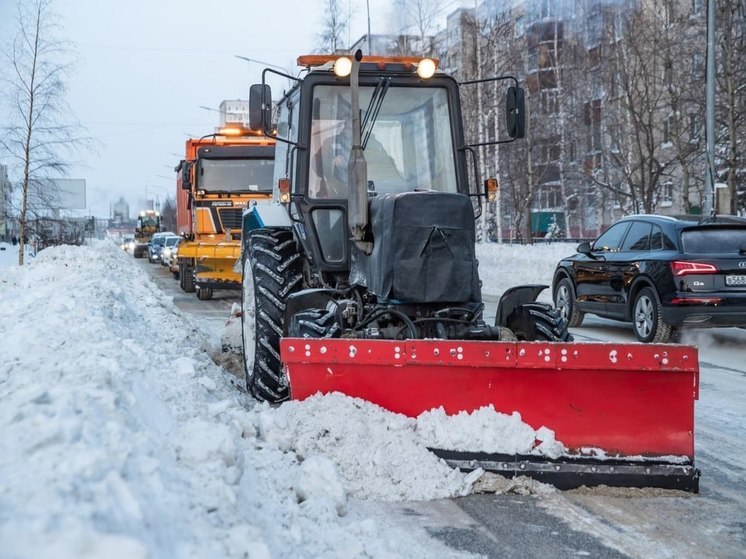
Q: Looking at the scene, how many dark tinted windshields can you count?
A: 1